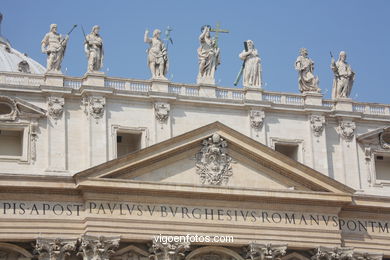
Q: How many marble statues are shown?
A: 7